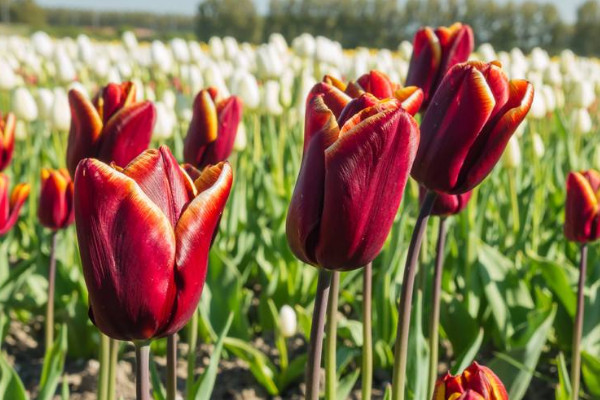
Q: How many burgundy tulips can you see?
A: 13